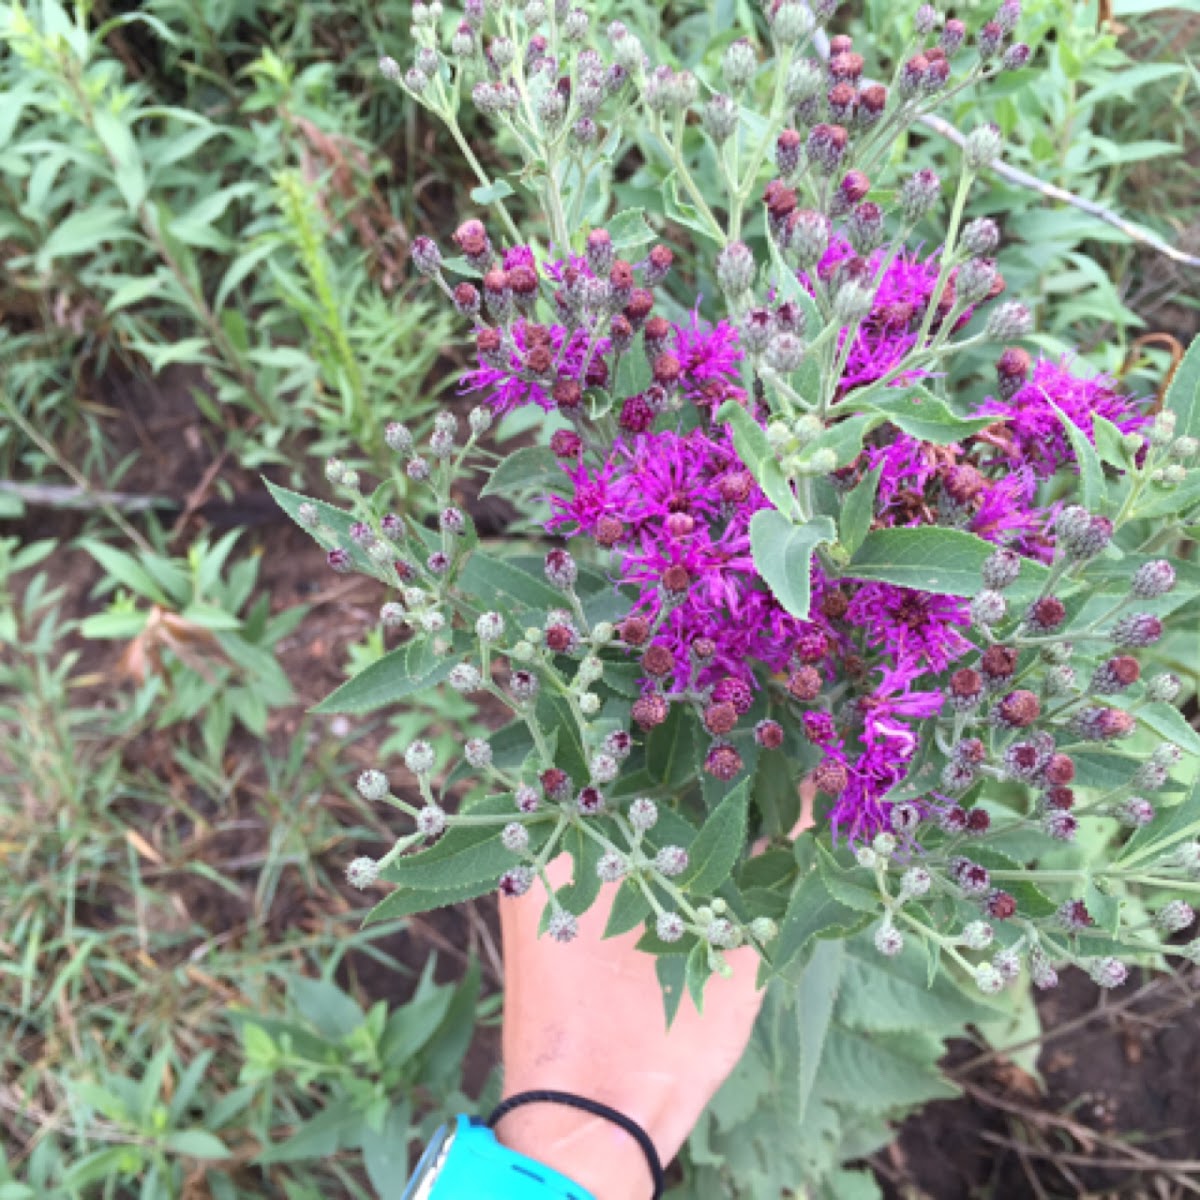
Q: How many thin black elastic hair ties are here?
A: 1